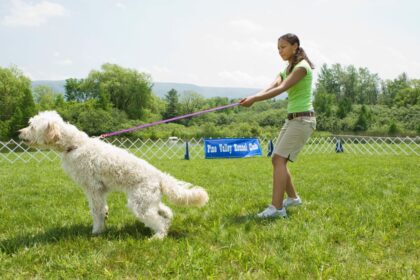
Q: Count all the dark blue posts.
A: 3